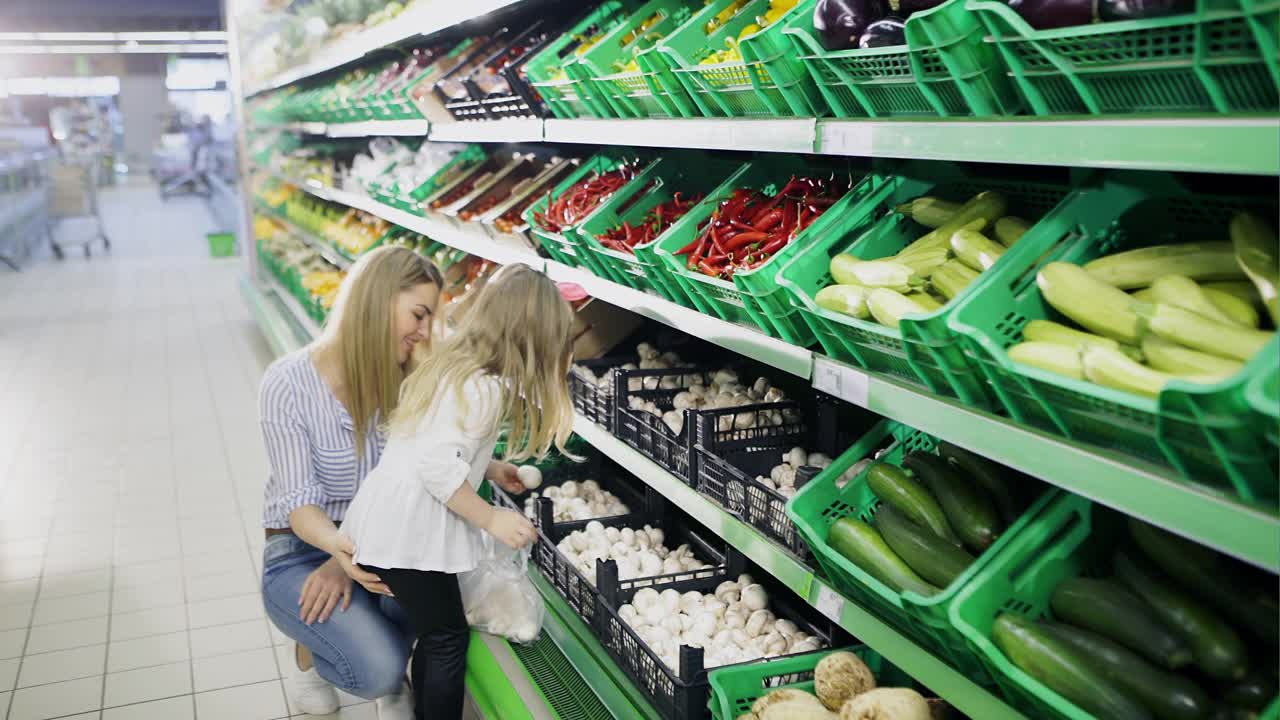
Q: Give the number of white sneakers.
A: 2